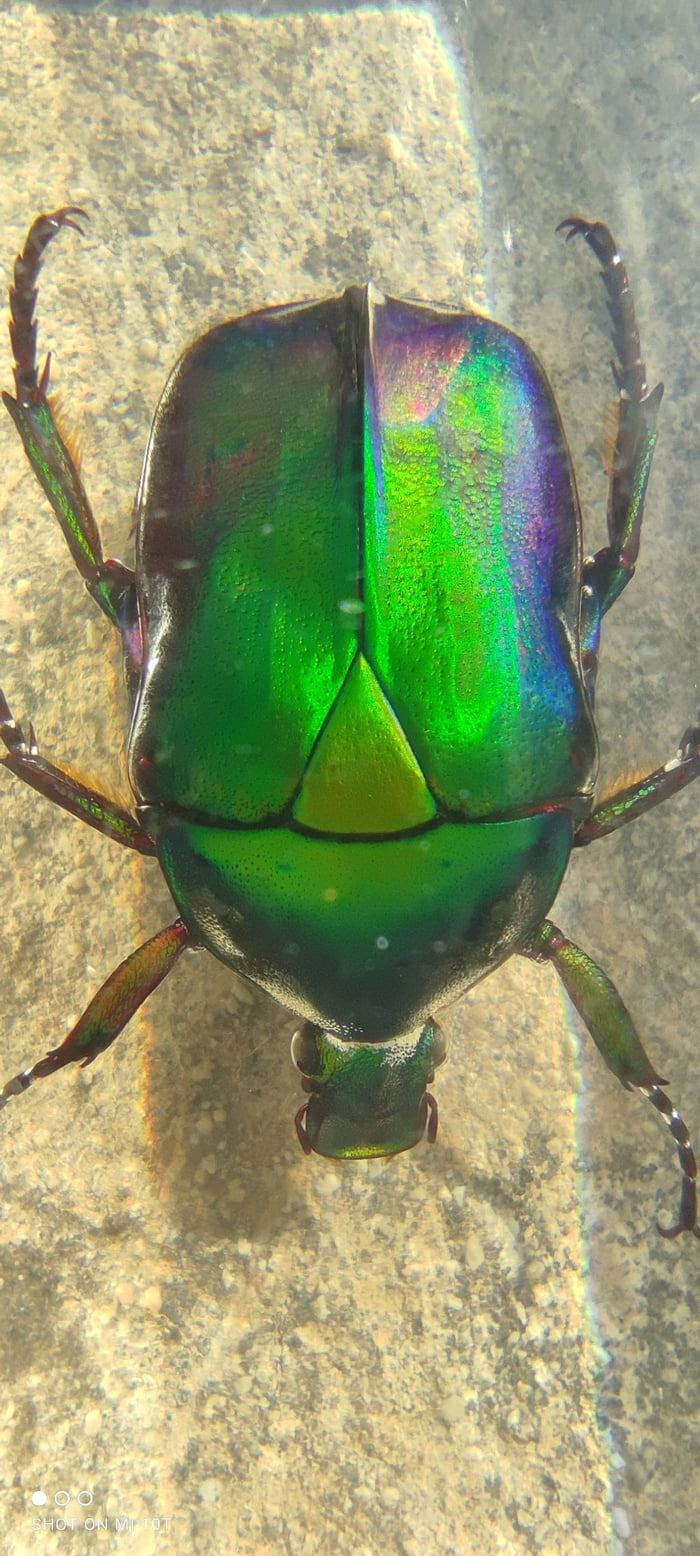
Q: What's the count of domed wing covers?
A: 2